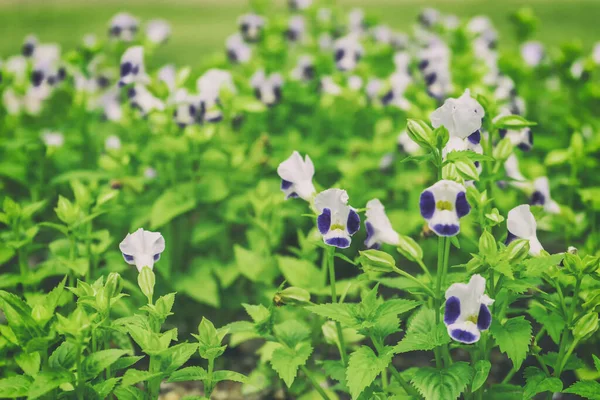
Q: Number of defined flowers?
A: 8